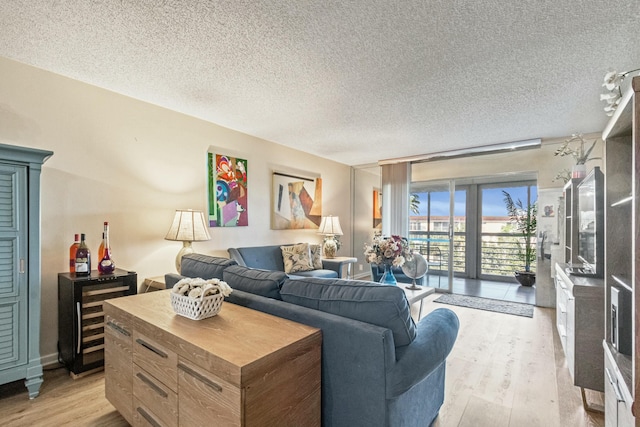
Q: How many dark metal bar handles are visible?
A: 5